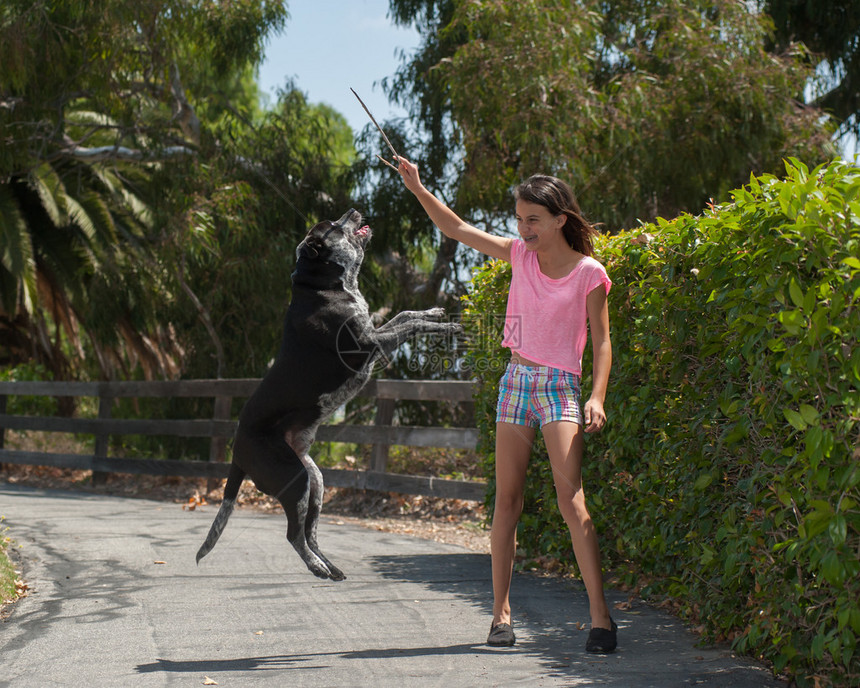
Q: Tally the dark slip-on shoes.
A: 2